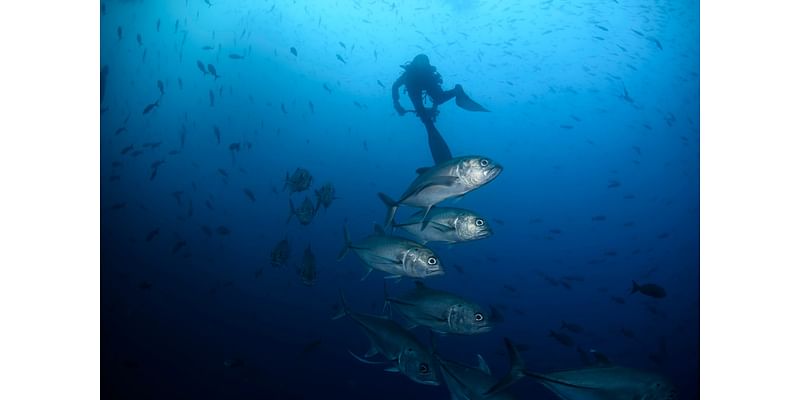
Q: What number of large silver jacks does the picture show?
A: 7